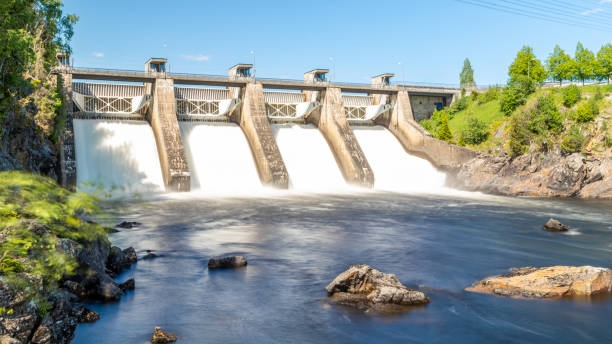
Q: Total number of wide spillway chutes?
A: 4